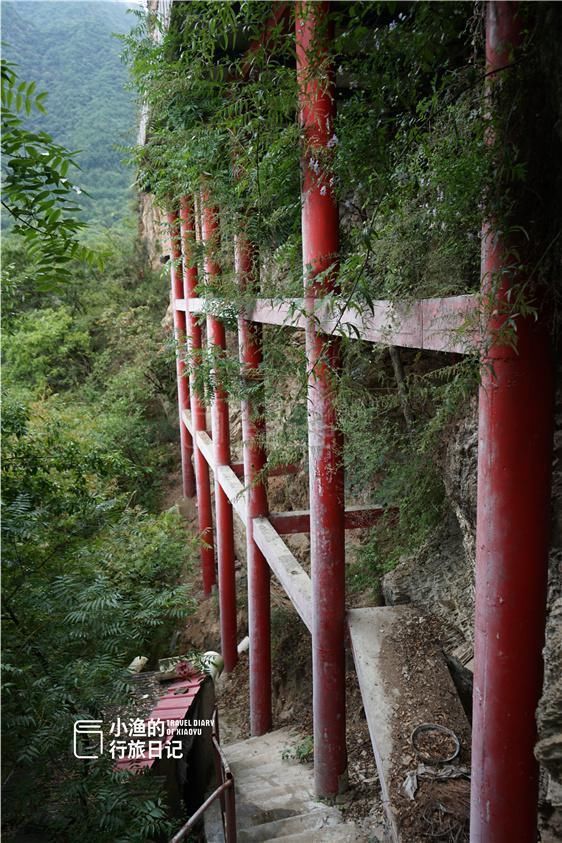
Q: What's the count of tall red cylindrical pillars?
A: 6